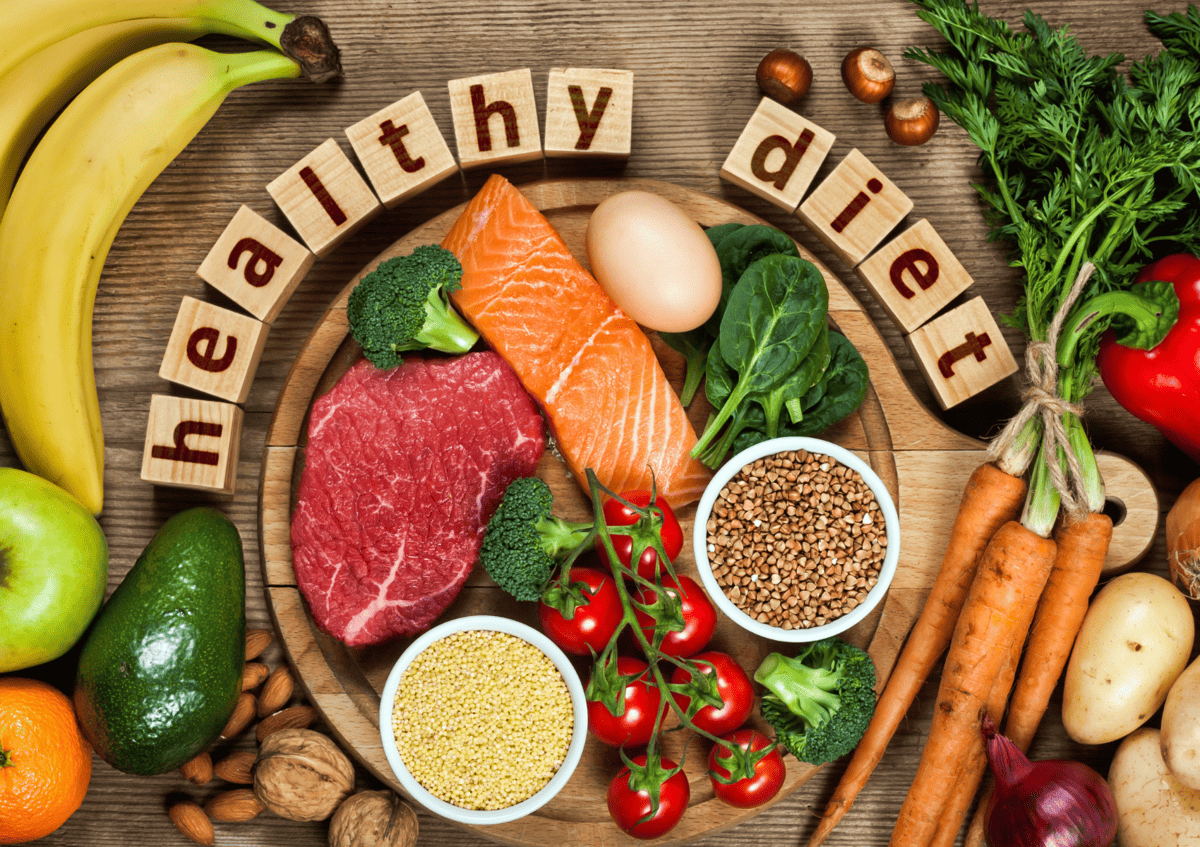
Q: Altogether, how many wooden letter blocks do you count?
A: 11